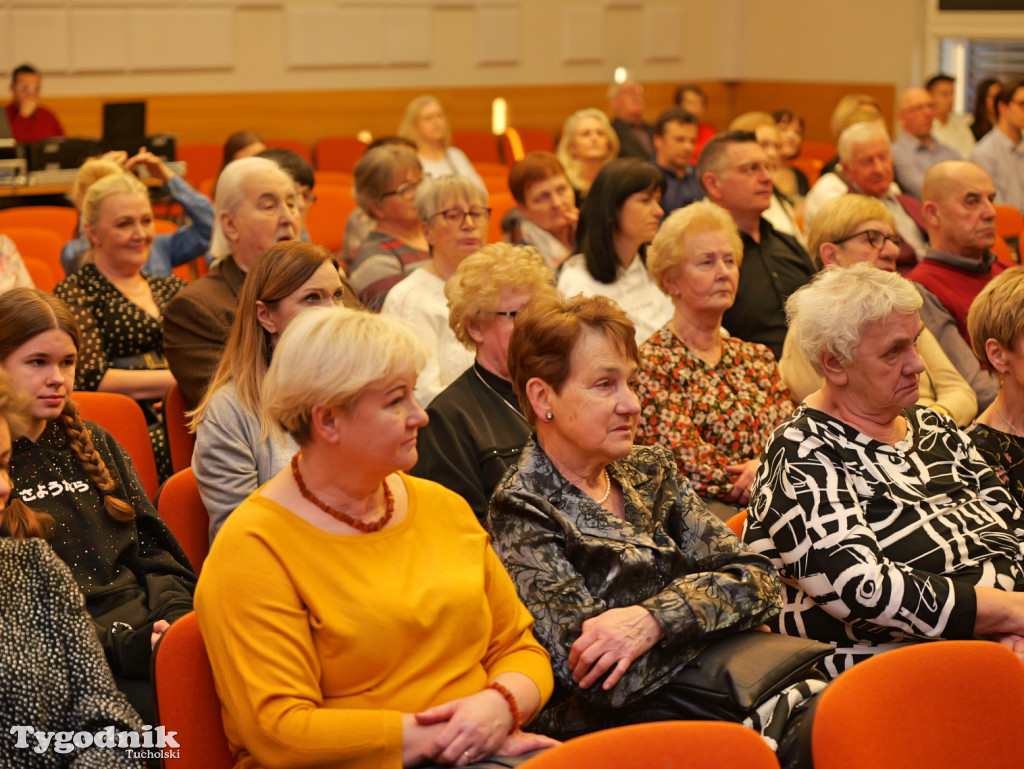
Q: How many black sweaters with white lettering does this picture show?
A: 1